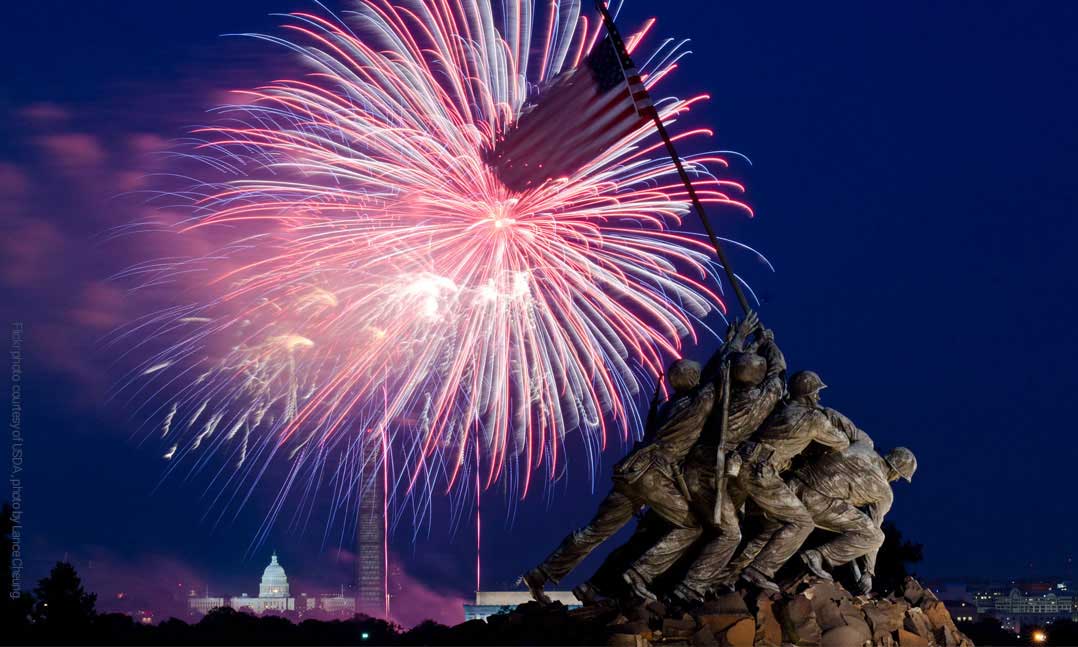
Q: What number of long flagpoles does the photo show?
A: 1